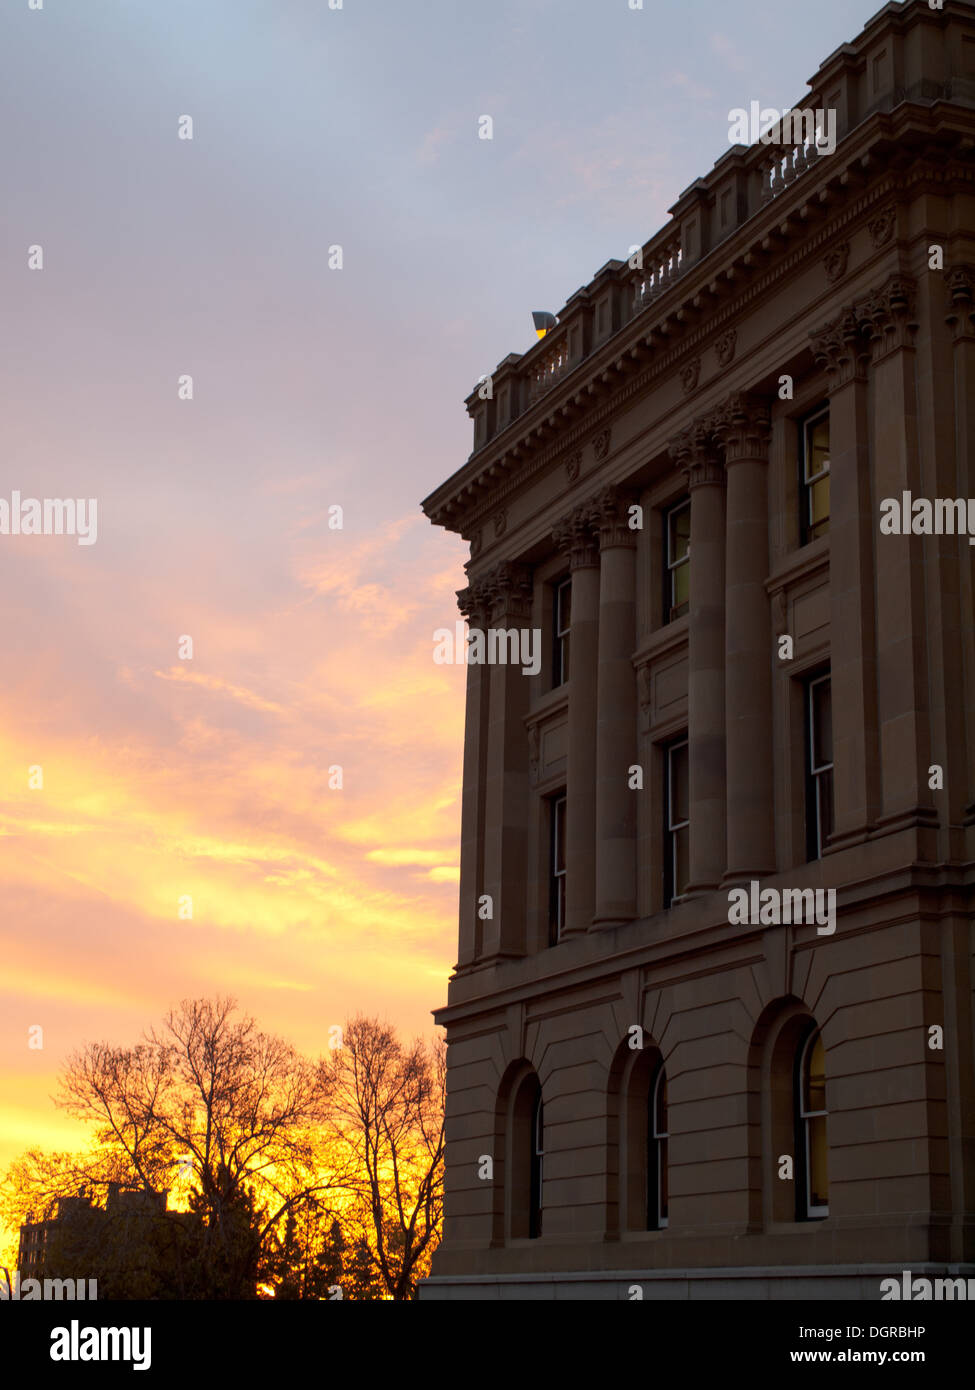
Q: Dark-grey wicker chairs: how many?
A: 0